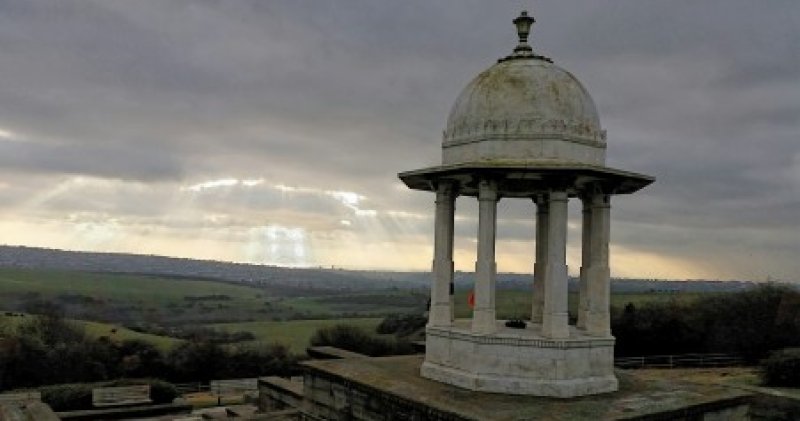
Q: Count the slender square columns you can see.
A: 6